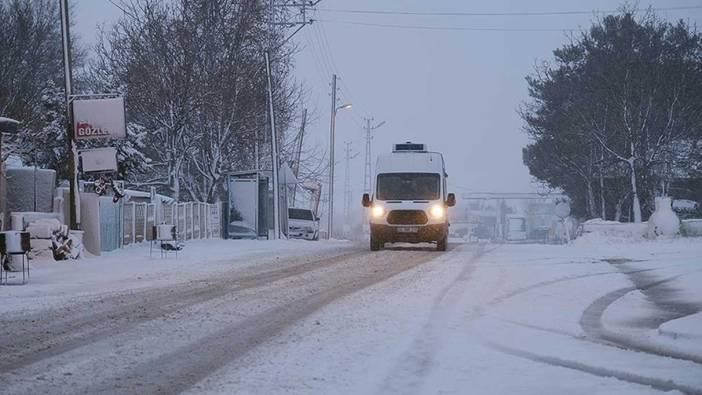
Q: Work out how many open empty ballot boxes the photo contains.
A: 0